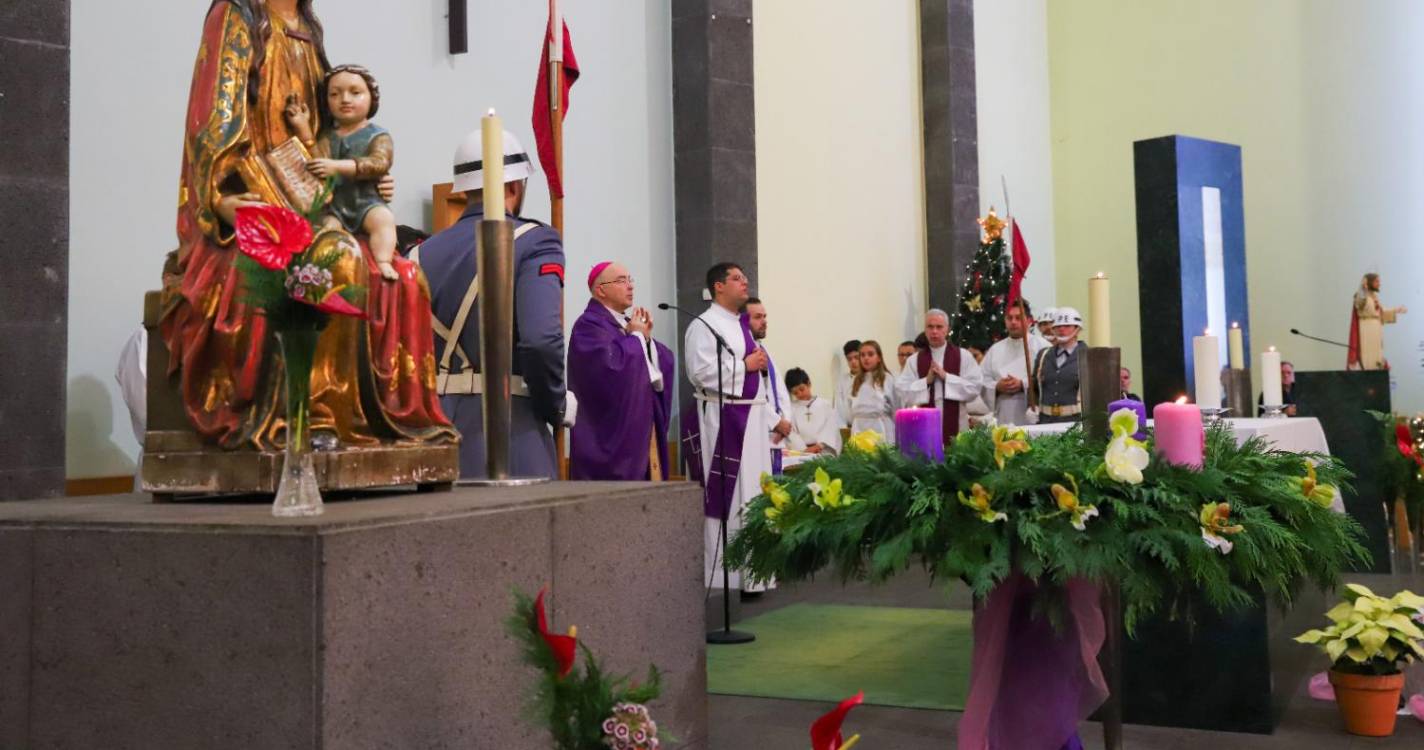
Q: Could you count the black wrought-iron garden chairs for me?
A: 0